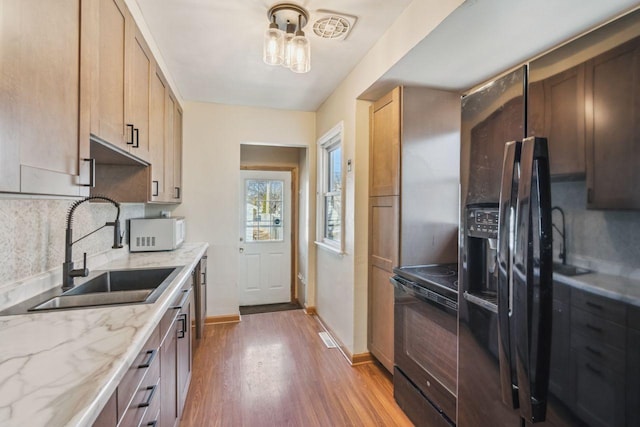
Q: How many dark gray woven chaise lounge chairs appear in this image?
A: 0